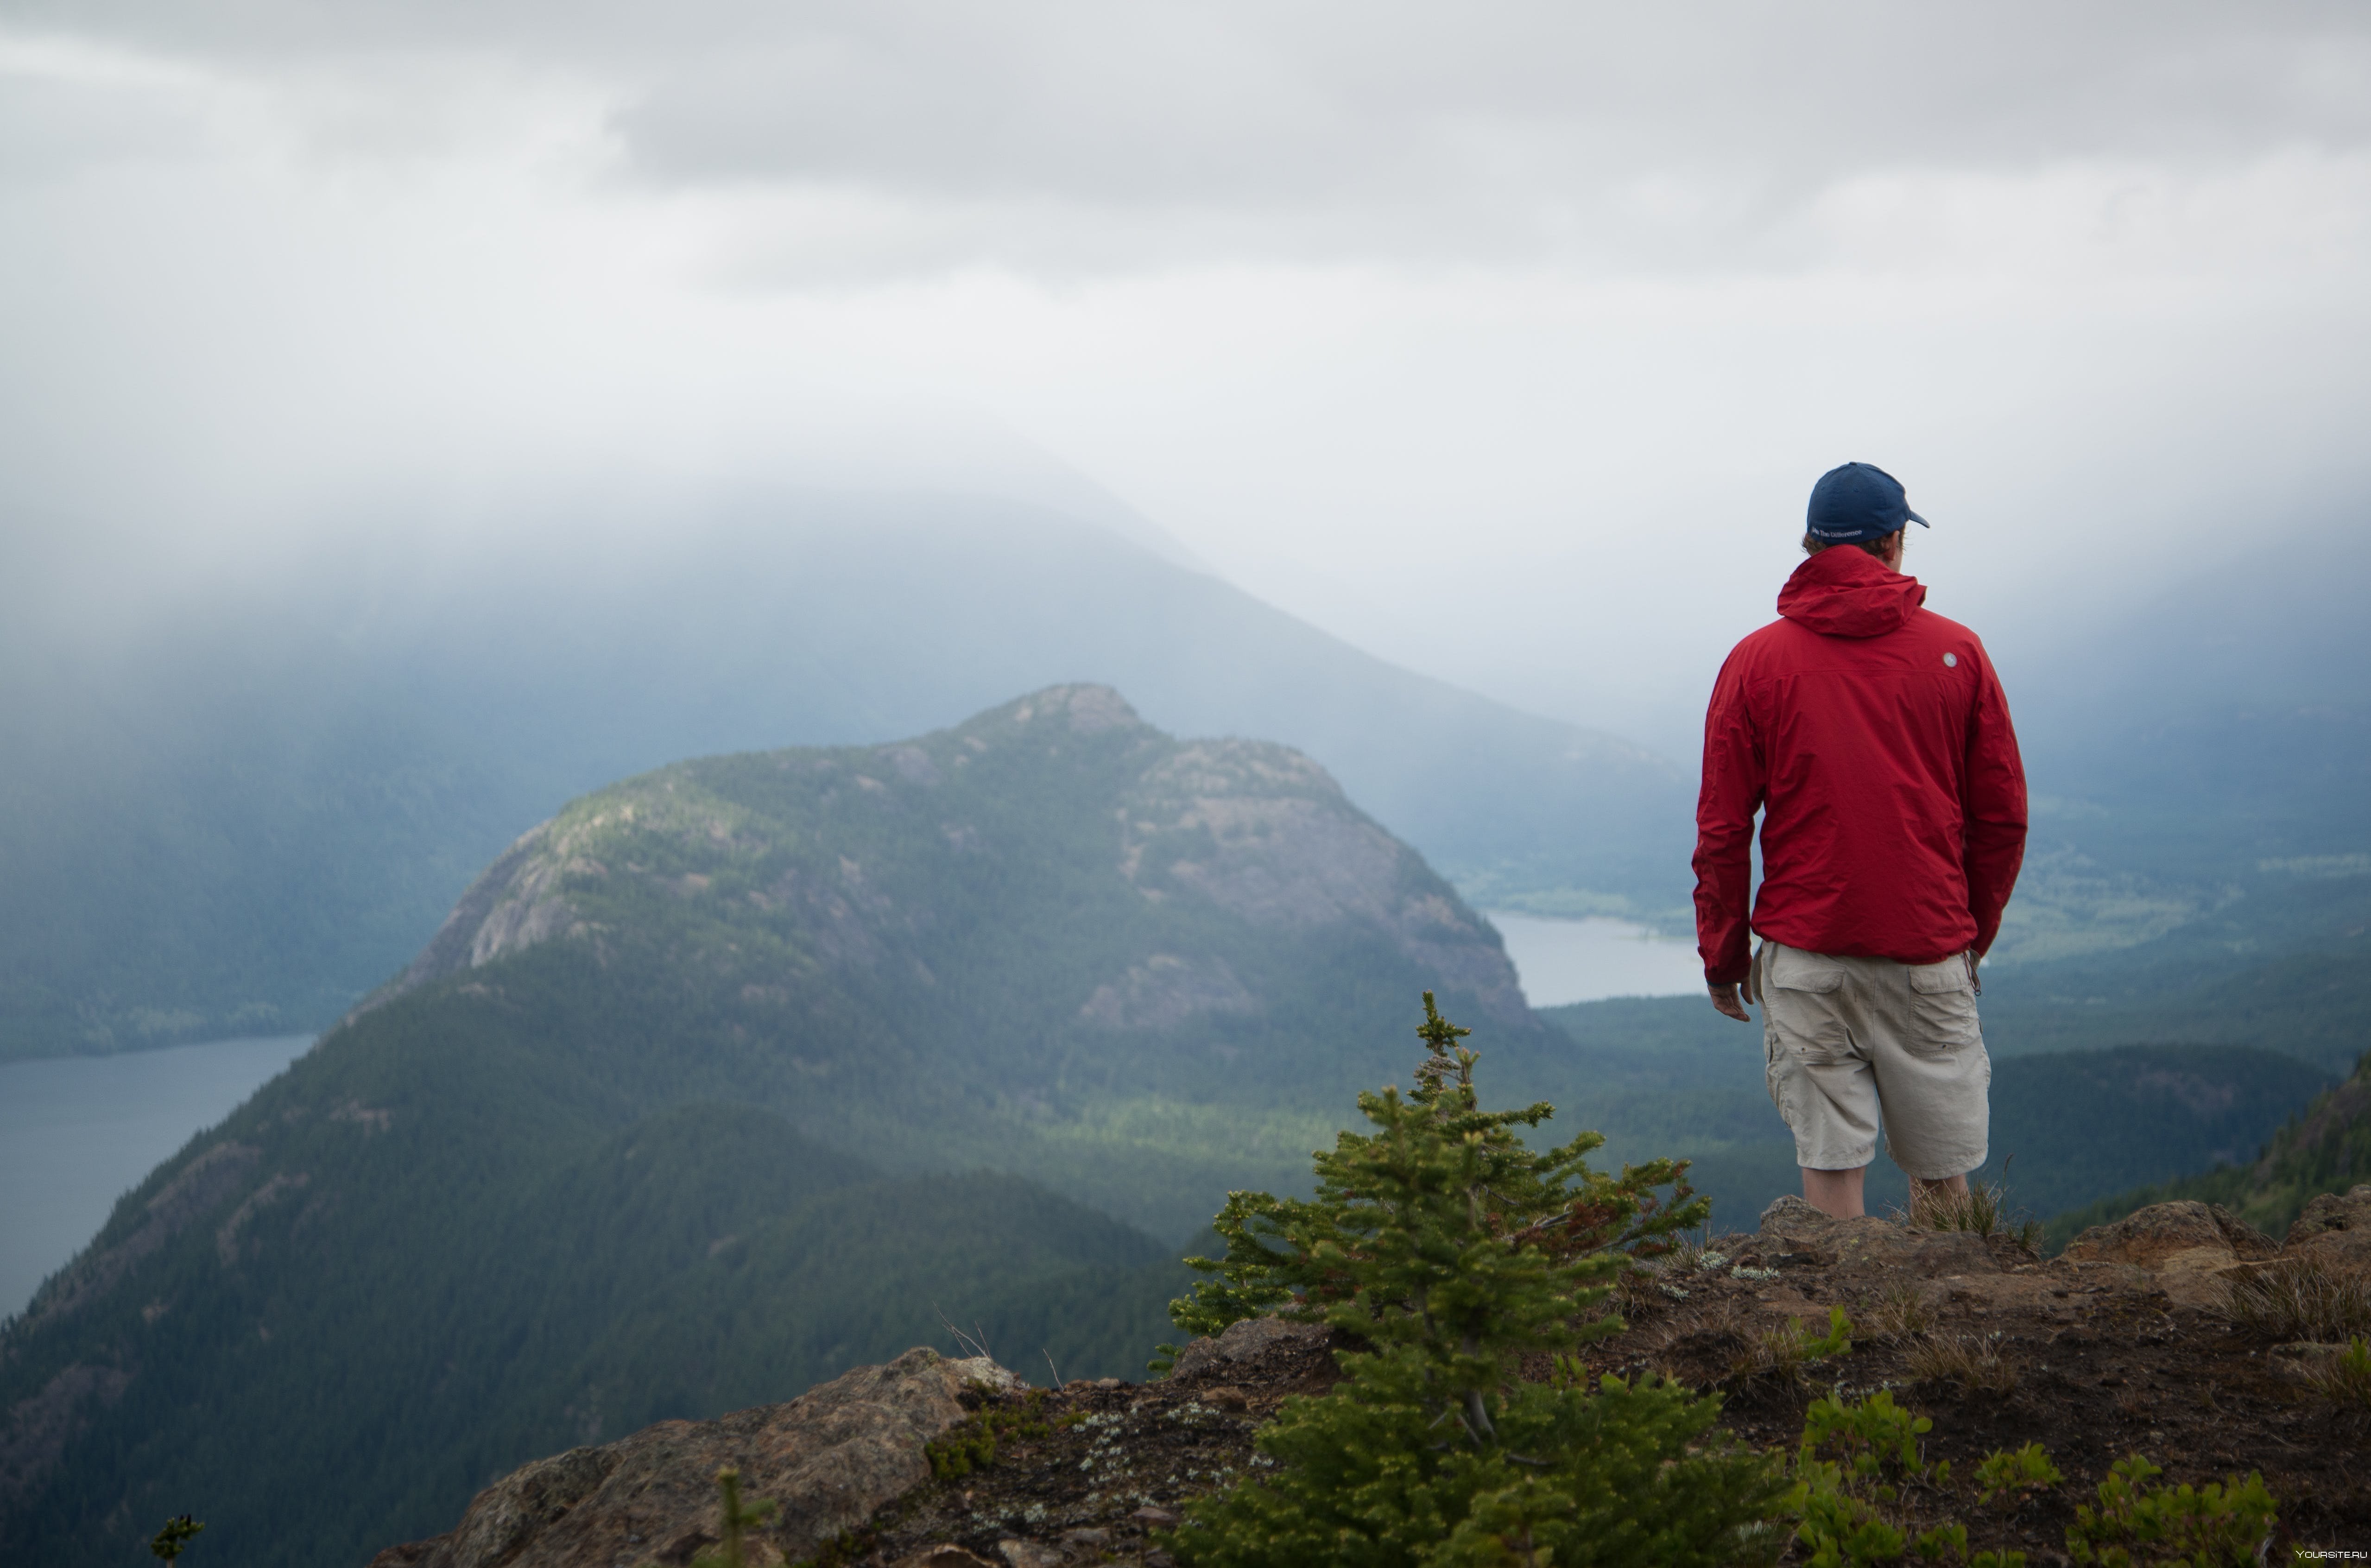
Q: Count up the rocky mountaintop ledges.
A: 1